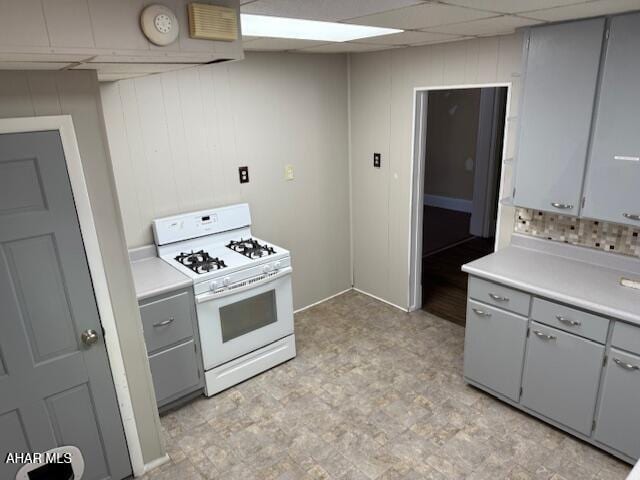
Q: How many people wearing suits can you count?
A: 0